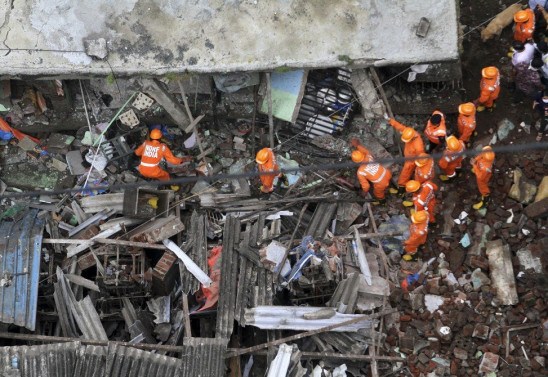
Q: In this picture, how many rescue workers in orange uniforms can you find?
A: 13